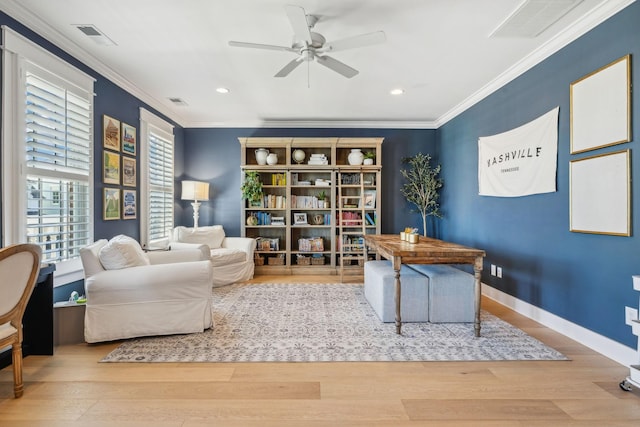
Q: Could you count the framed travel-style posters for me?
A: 6